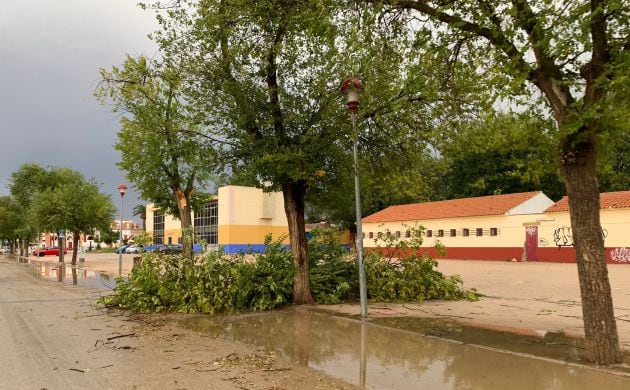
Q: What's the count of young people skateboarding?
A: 0